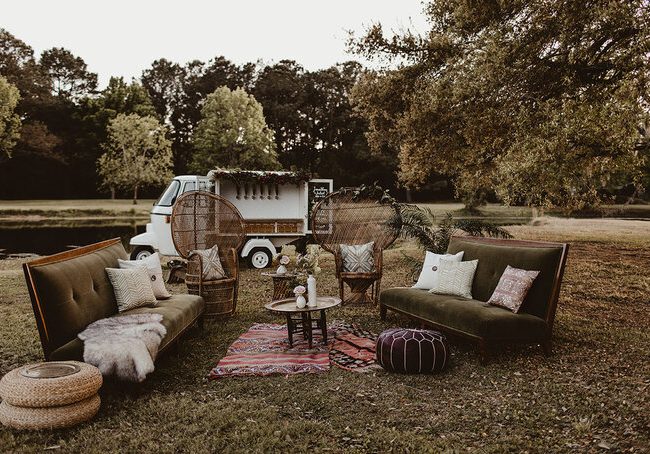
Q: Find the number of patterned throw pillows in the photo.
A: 5